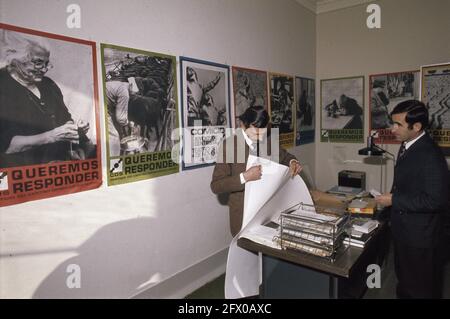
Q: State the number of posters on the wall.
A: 9